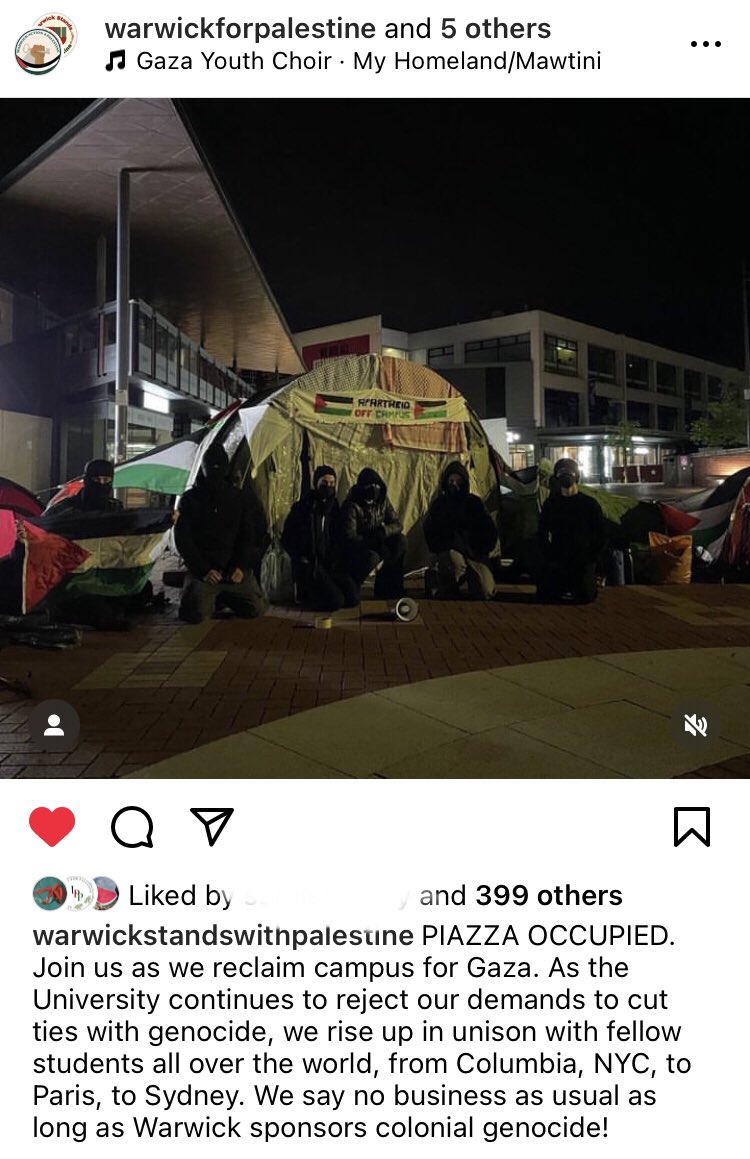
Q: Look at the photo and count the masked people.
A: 6